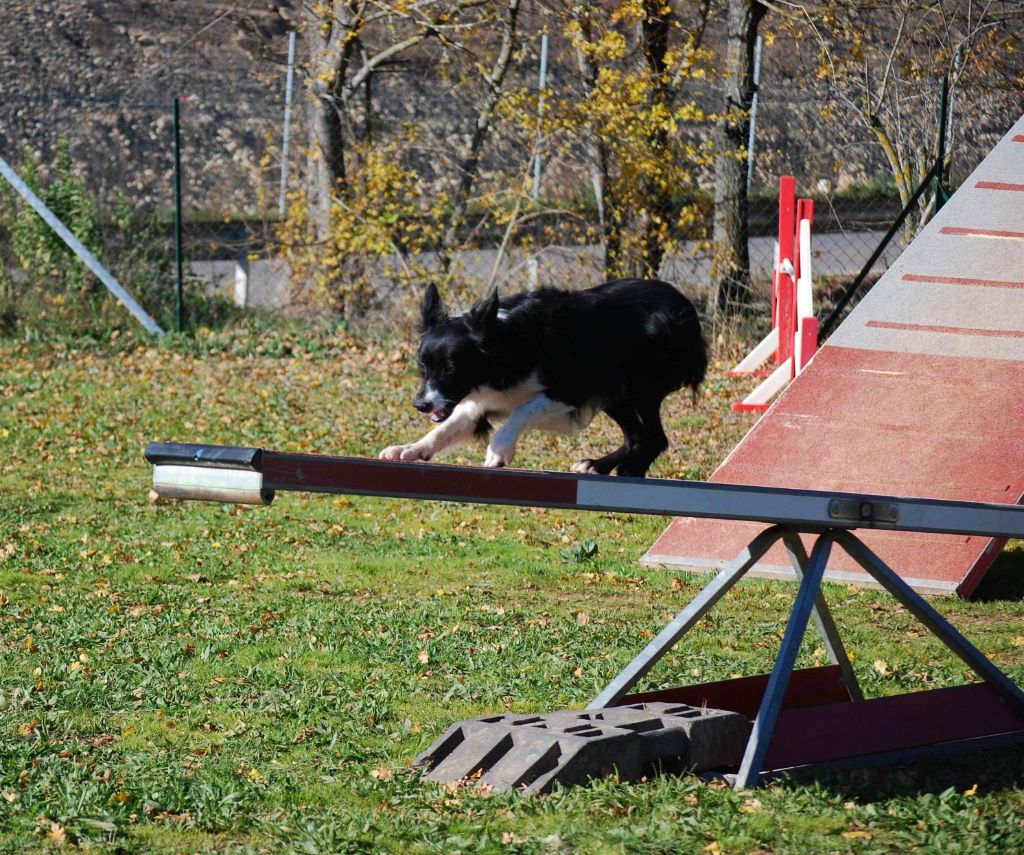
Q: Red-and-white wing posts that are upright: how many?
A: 2